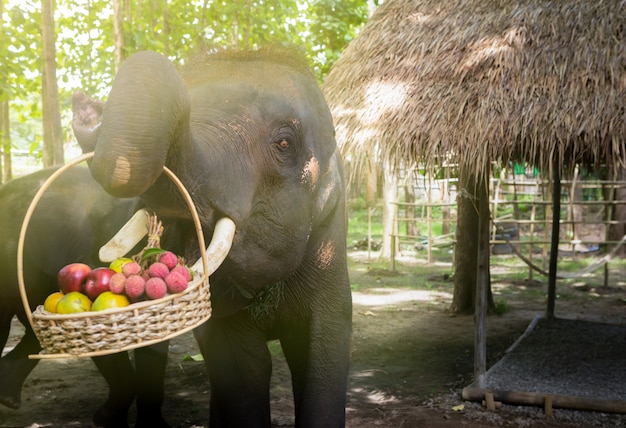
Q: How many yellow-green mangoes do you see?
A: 4